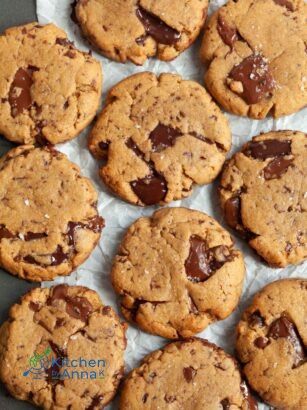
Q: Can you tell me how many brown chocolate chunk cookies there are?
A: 10